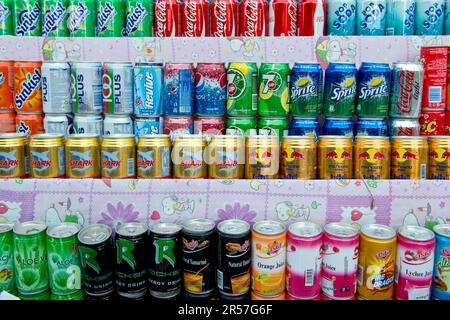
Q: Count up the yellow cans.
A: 14